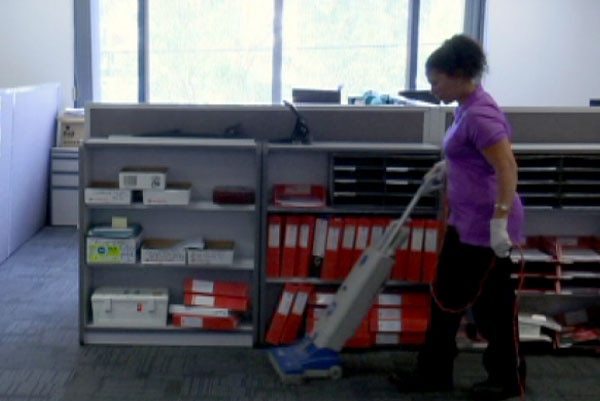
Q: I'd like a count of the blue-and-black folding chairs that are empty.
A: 0